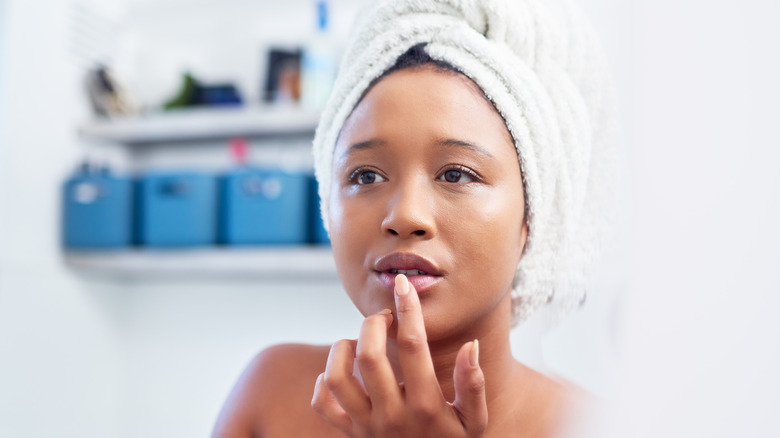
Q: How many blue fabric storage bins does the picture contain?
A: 4